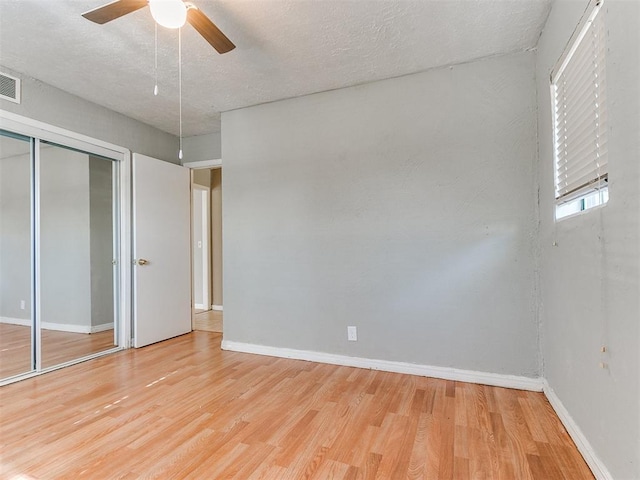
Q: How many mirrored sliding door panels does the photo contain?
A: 2